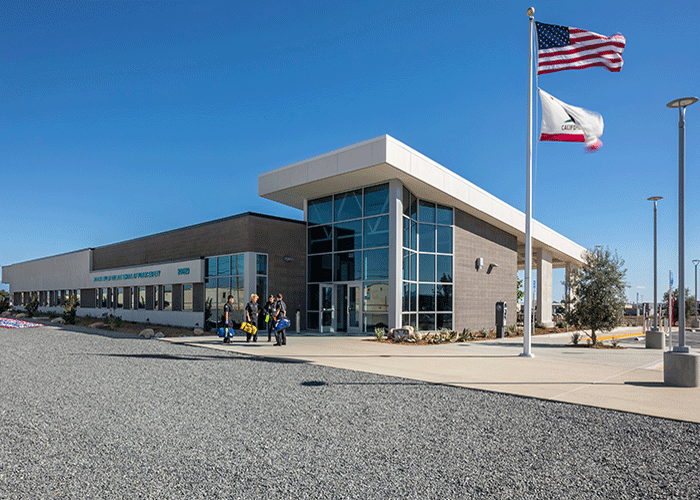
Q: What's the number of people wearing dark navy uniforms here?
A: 4